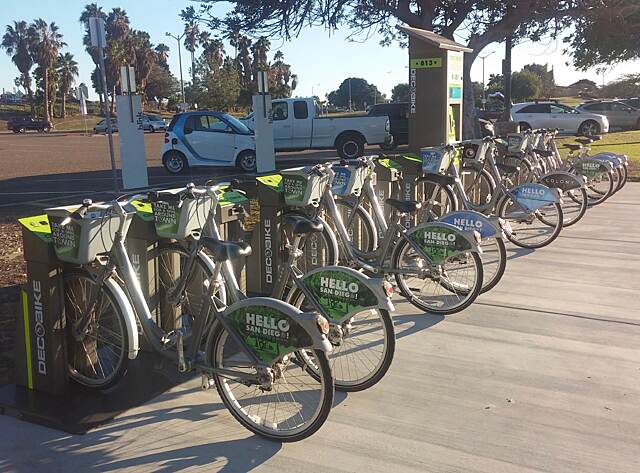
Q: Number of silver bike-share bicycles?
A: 9